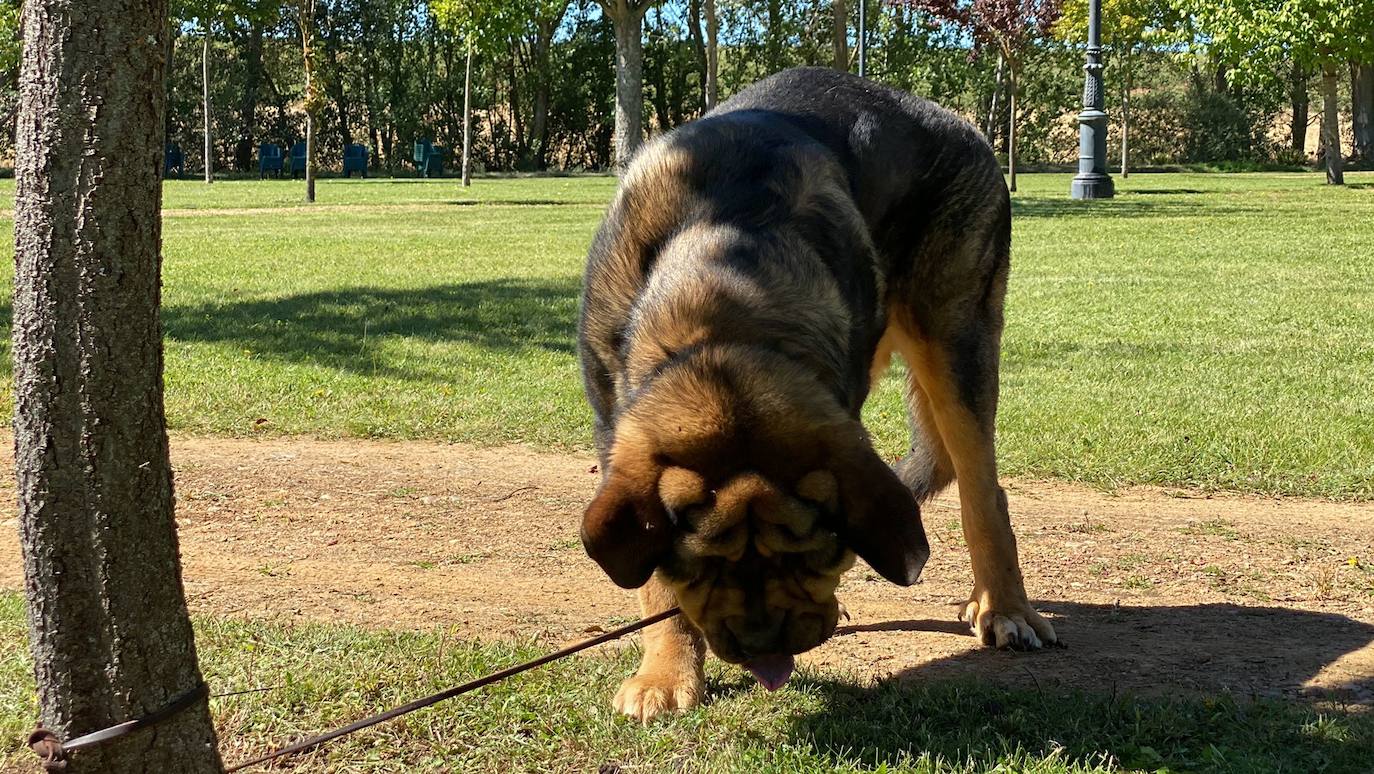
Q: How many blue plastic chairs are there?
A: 5